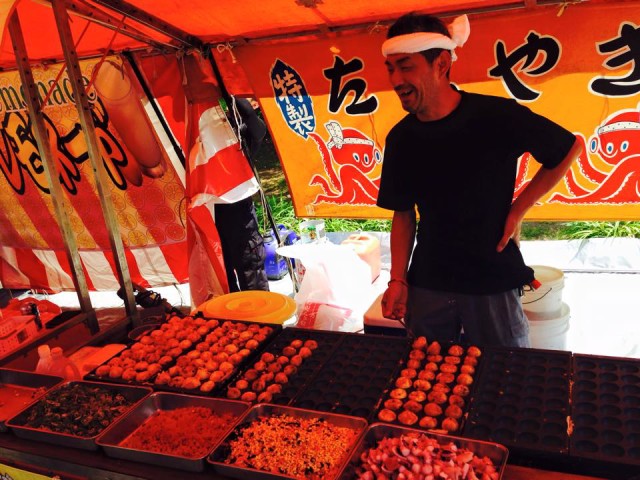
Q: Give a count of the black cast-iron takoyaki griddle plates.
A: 7